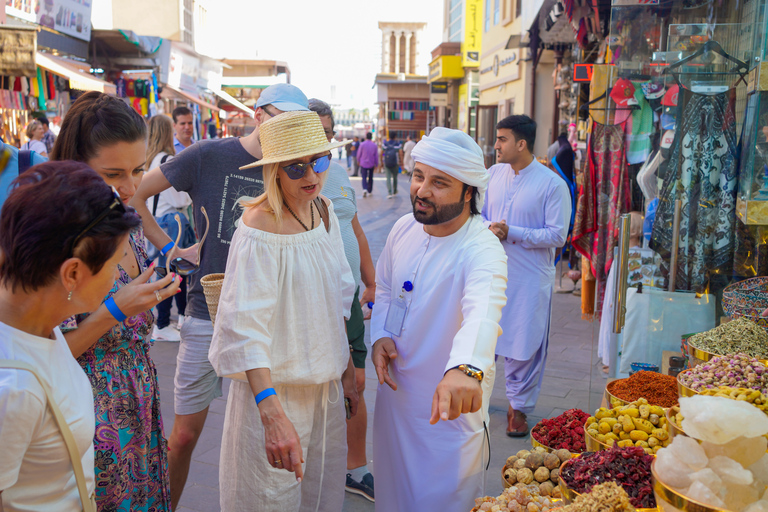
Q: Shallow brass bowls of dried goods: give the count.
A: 11